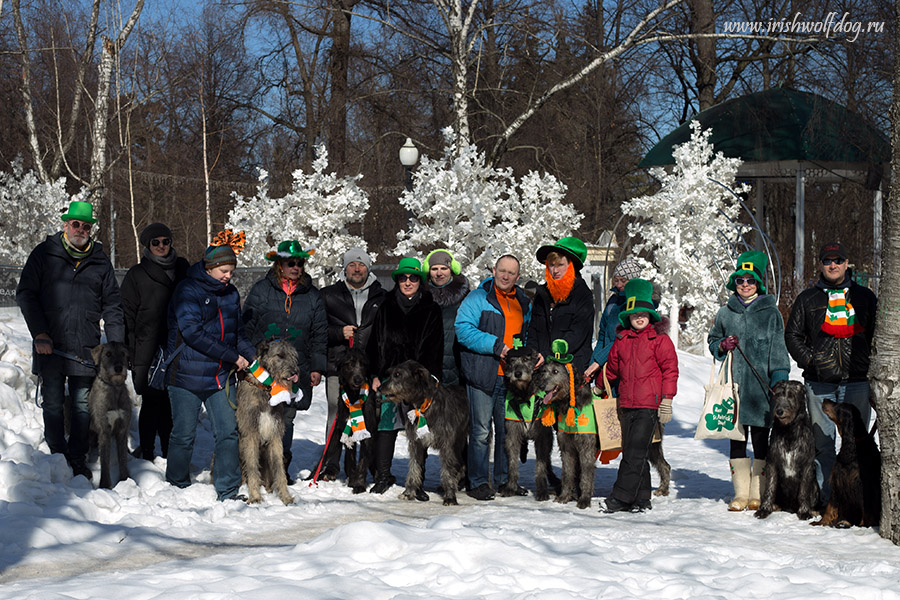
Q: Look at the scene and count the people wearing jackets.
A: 13